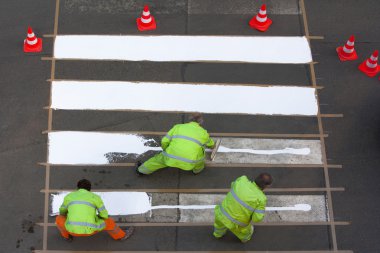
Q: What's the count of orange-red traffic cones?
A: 5